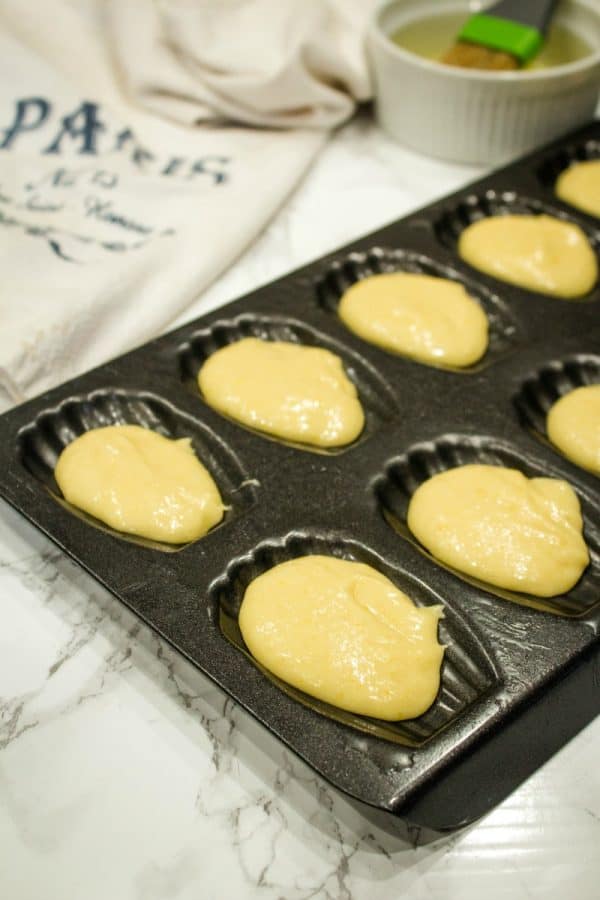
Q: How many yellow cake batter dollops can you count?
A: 8